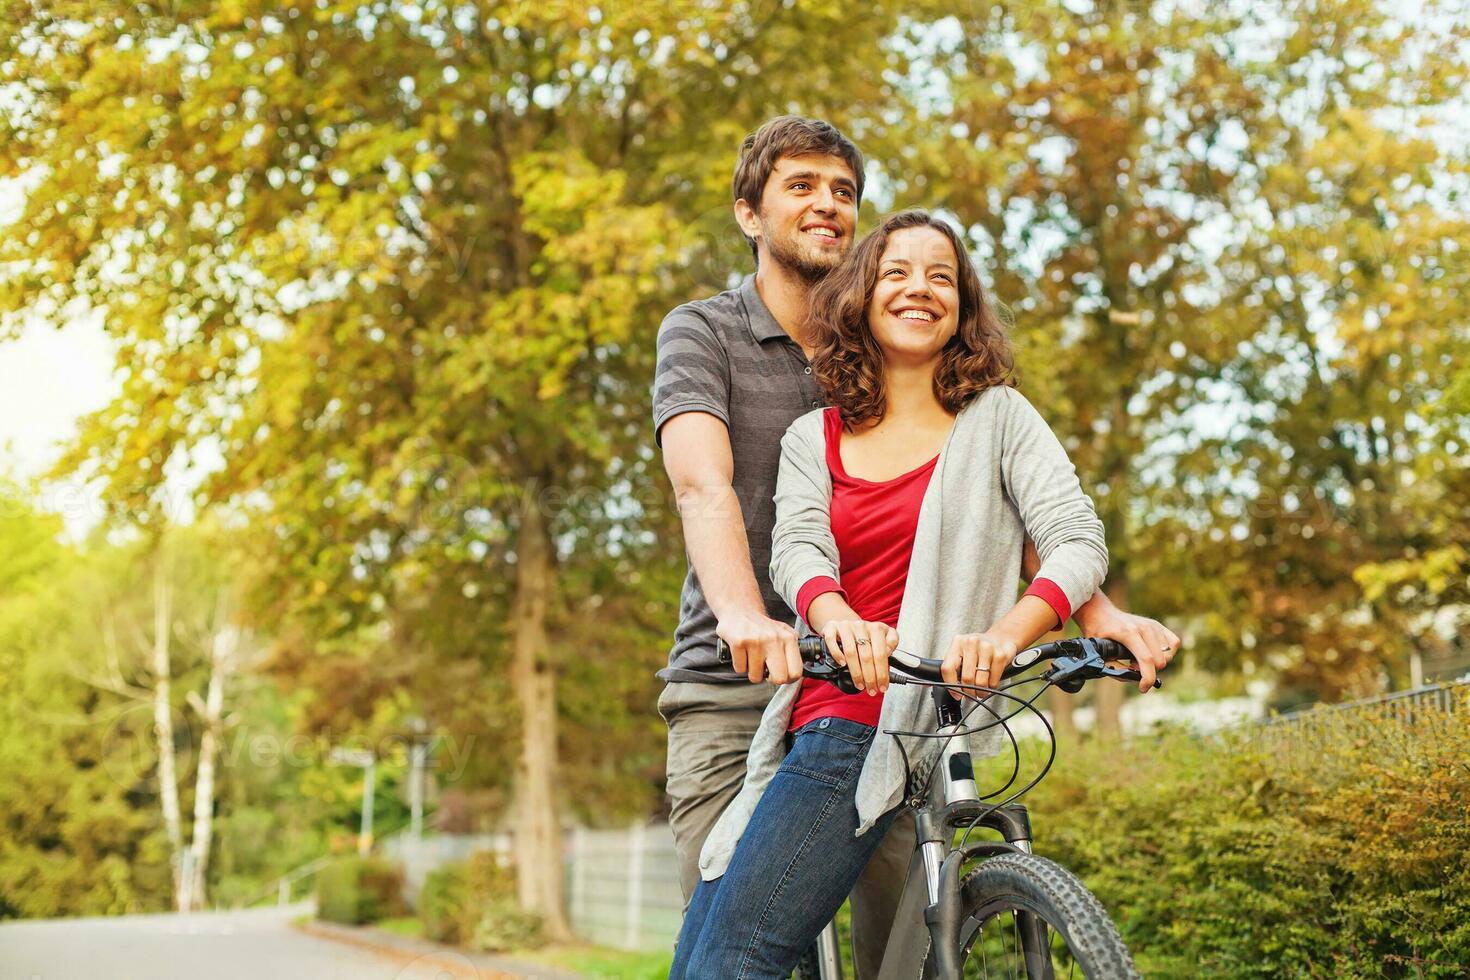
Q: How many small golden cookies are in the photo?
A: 0